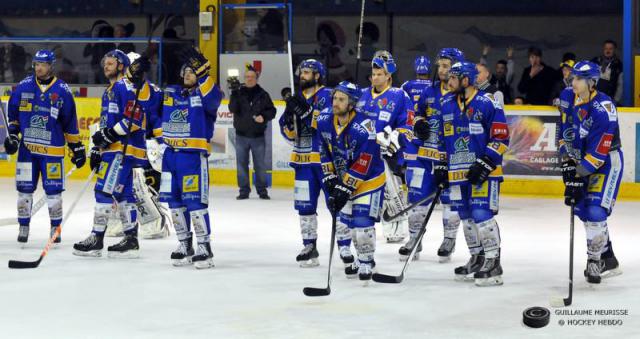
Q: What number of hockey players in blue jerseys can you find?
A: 11